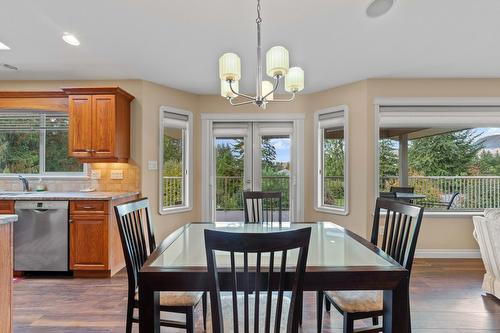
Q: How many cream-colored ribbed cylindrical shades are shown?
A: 5